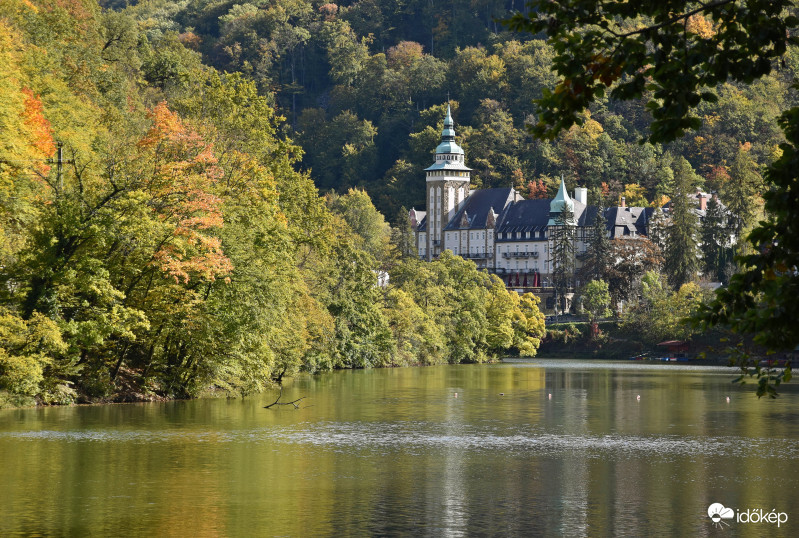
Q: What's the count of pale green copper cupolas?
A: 2